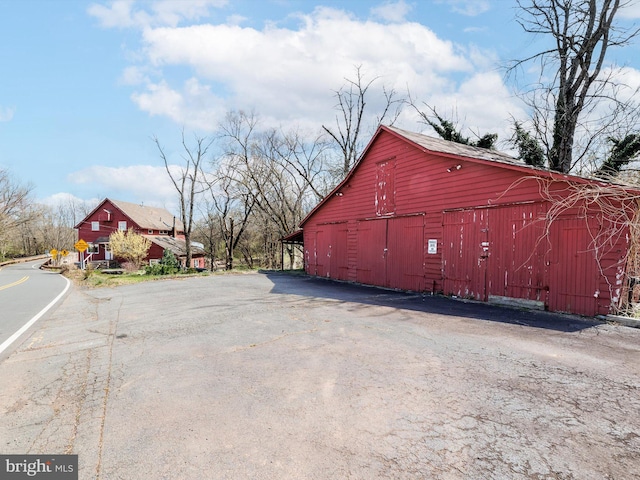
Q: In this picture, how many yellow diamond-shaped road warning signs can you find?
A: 3